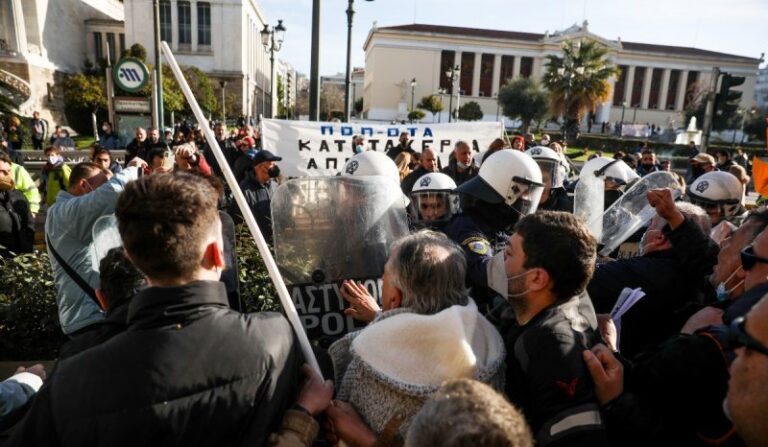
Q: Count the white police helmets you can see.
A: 6